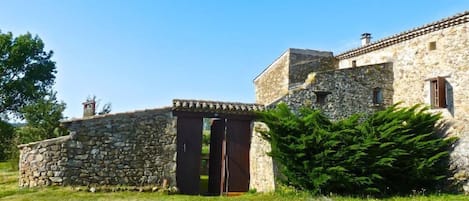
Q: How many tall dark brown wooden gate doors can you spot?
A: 2